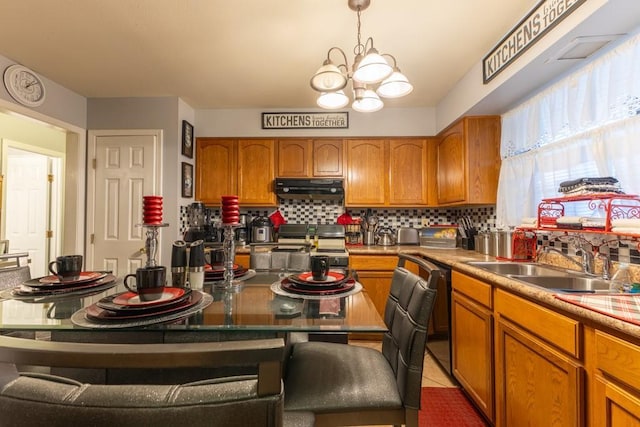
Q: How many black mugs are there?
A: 4